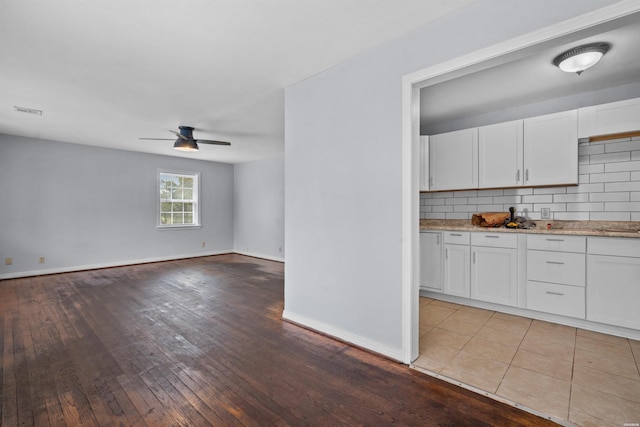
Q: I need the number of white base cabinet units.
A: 5